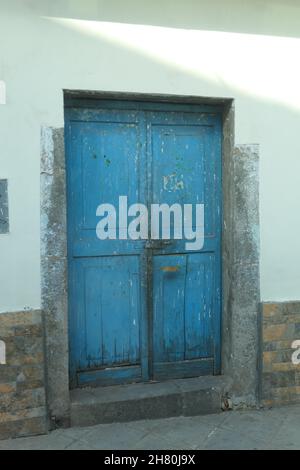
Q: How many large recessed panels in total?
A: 4